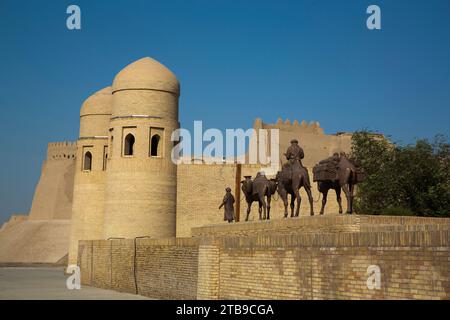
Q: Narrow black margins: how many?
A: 1